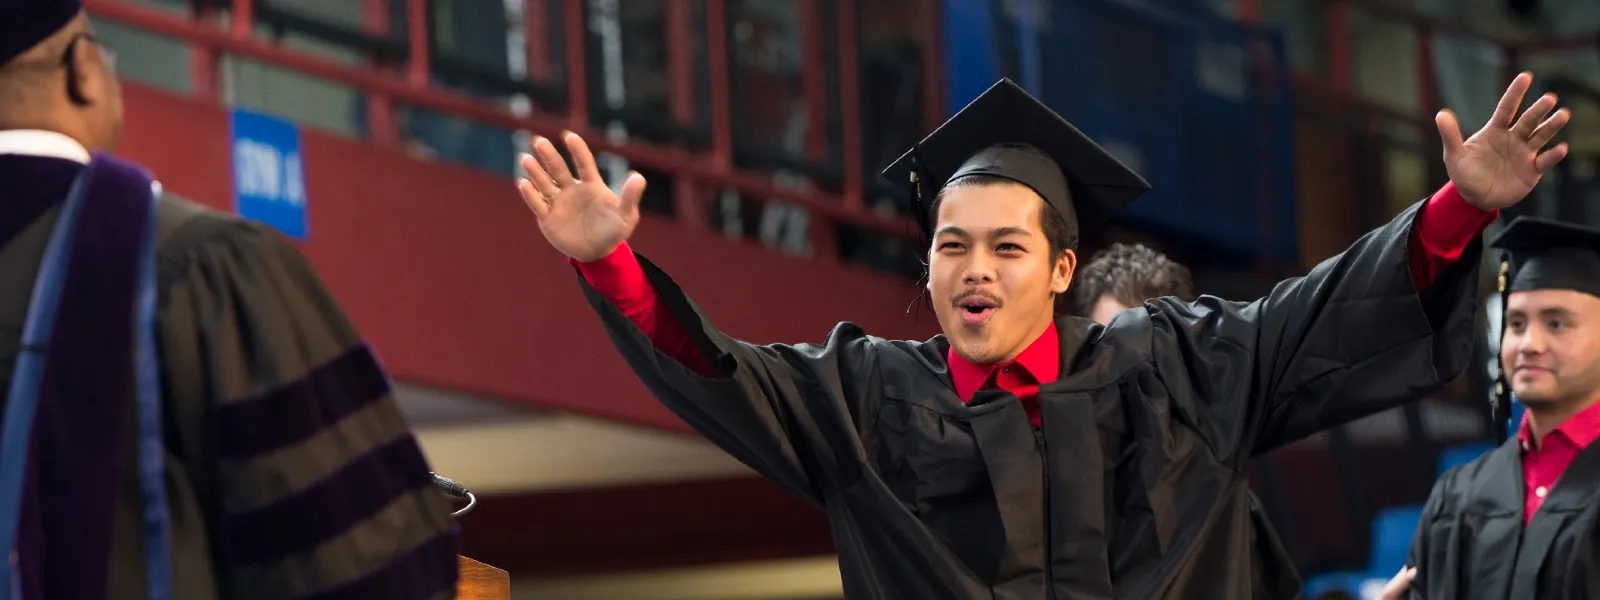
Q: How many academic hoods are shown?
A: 1